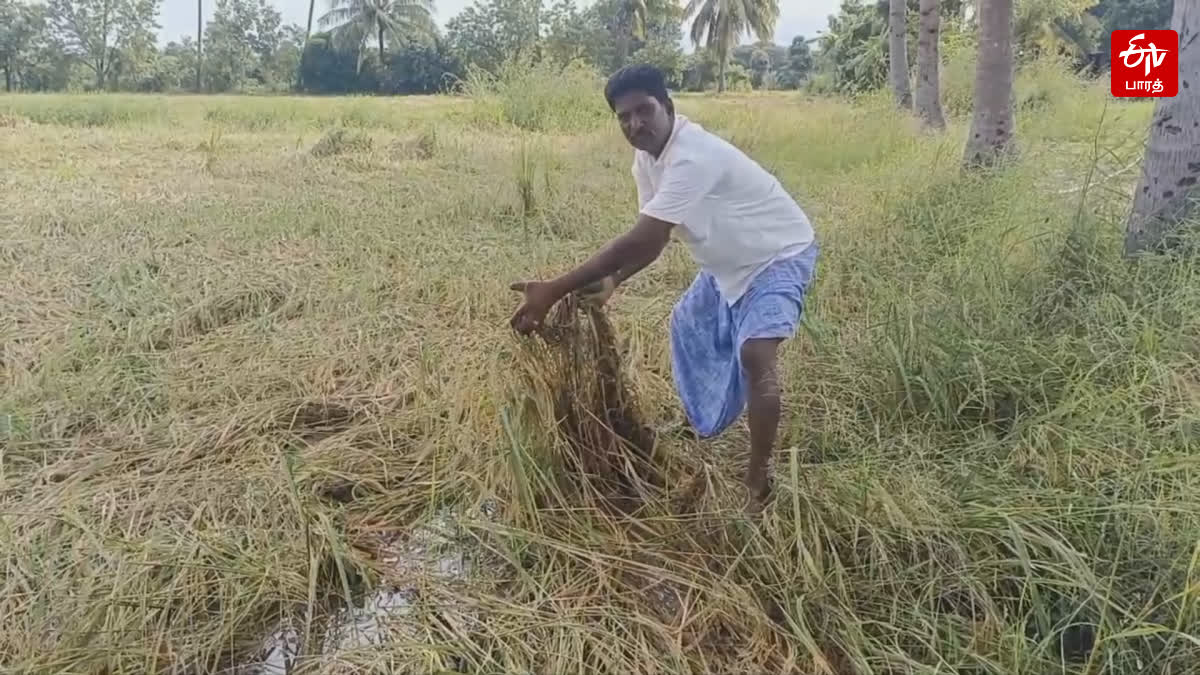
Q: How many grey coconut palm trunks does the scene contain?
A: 4